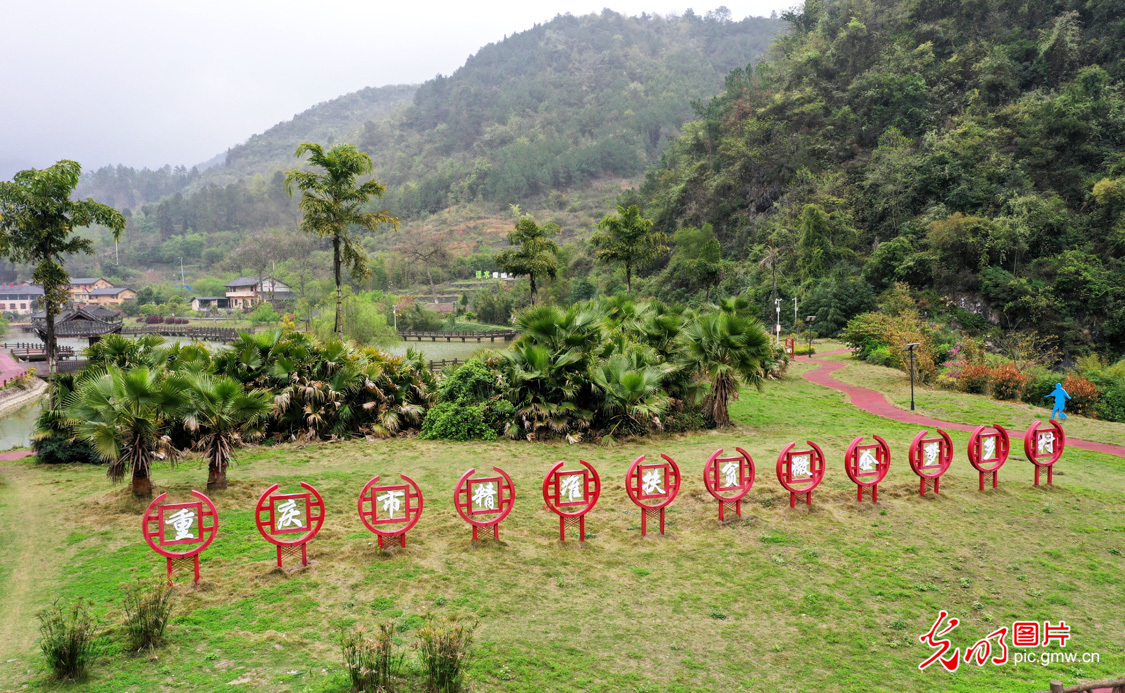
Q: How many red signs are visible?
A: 12